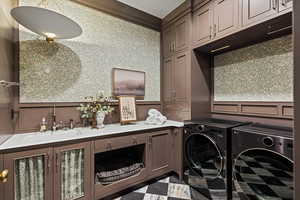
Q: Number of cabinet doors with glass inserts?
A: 2